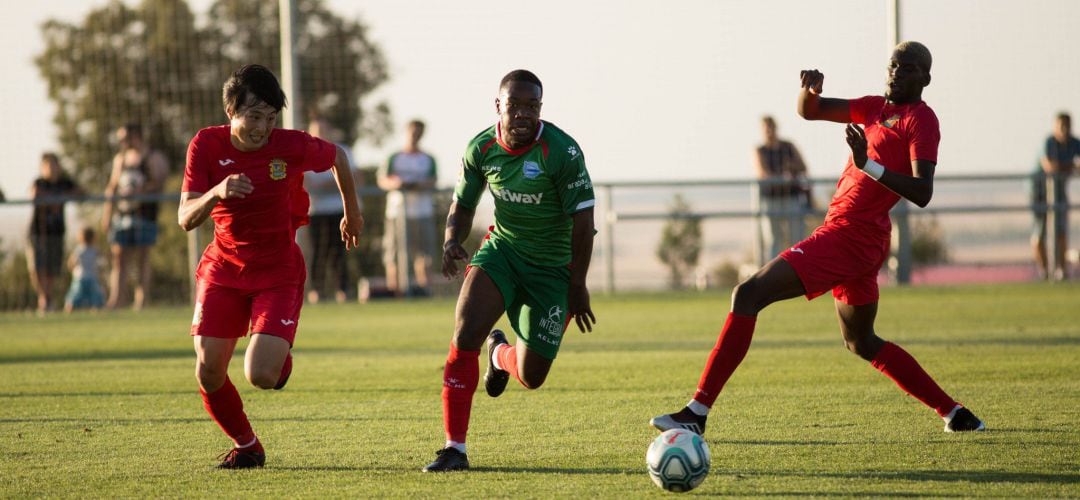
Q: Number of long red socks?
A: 6